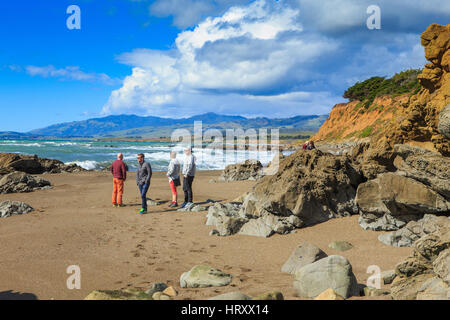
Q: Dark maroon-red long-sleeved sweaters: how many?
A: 1